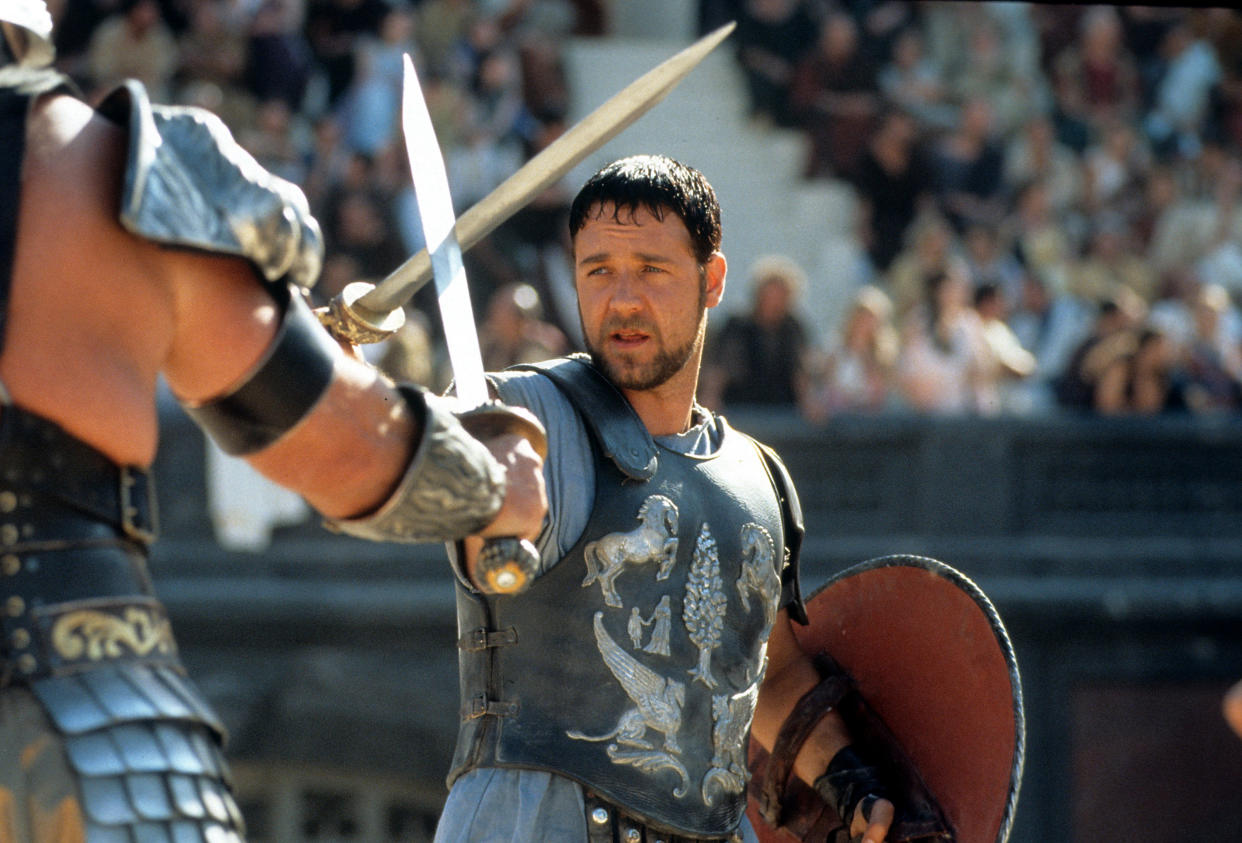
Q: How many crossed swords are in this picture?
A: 2